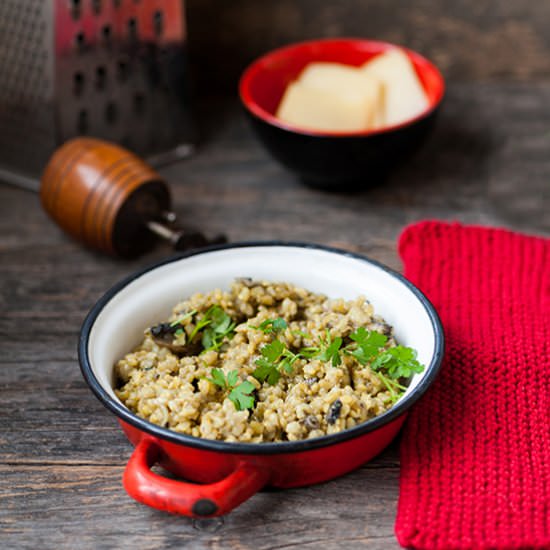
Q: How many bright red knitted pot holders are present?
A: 1